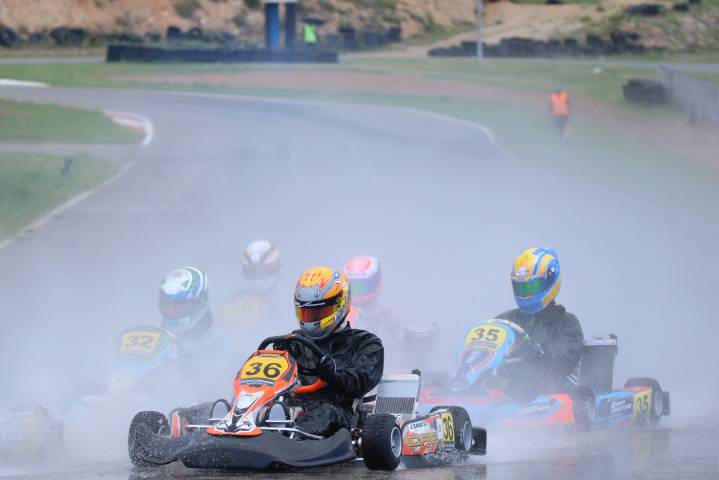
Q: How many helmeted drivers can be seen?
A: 5